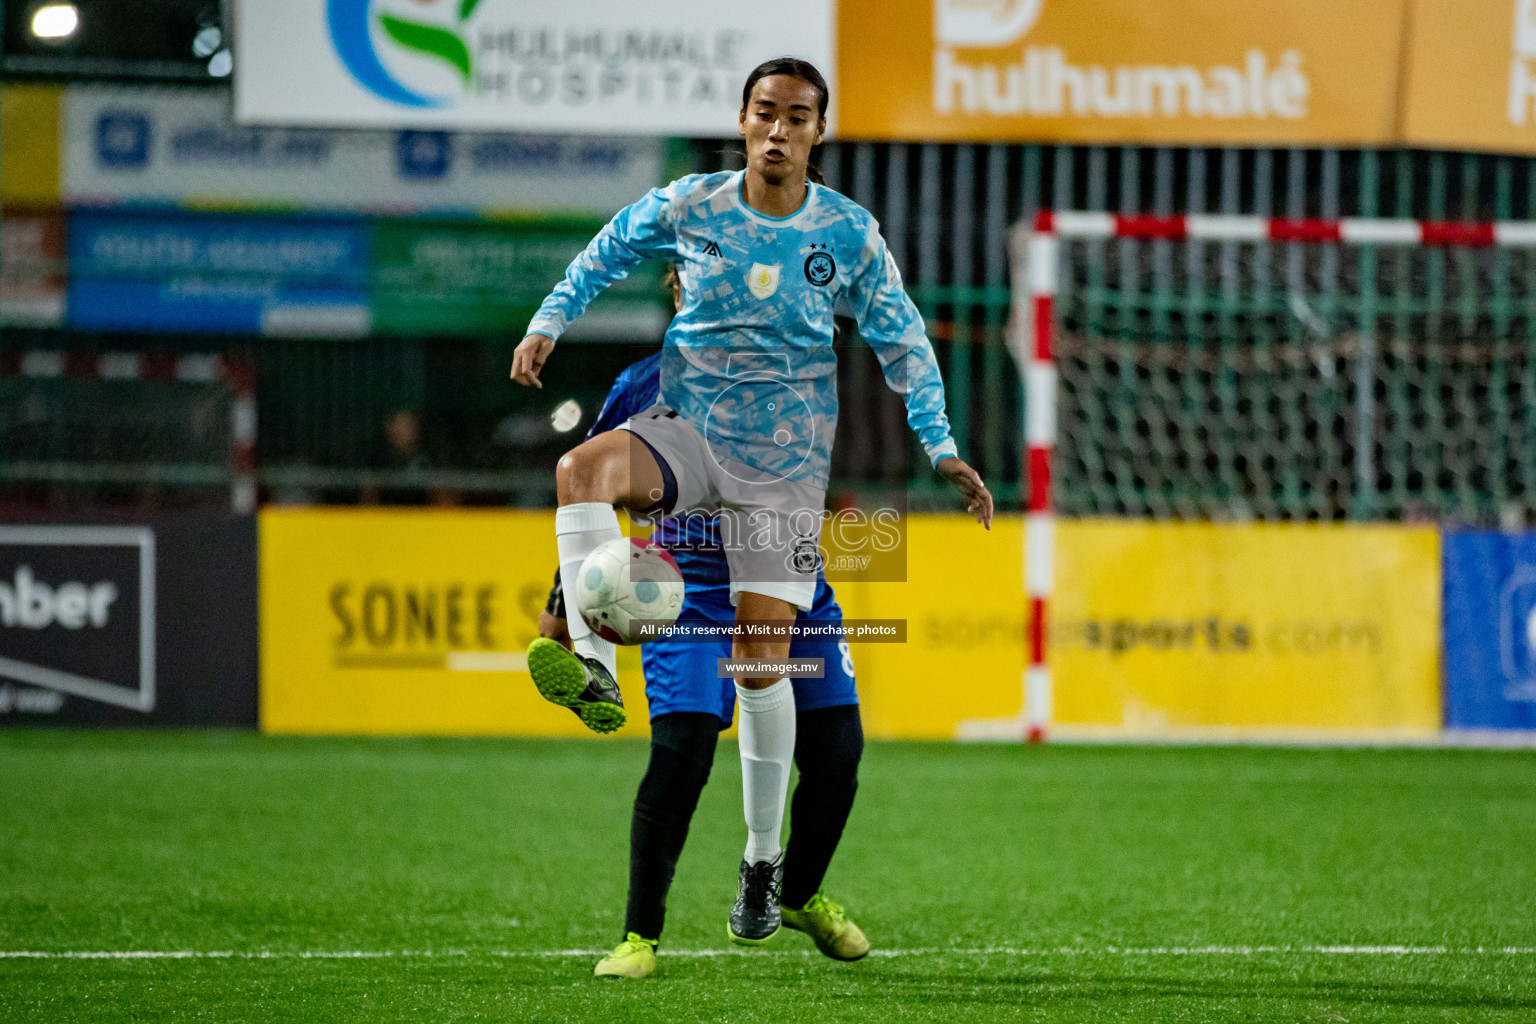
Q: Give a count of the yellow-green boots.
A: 2